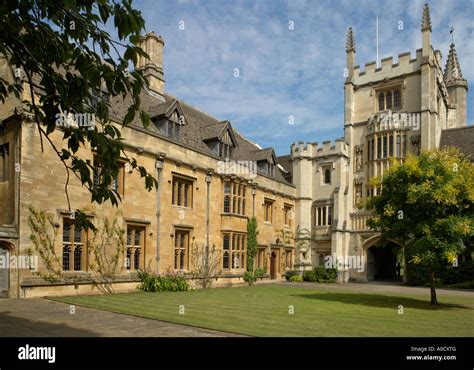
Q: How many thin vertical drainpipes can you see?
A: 3